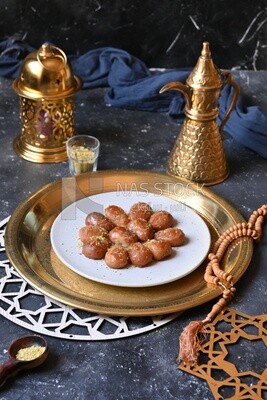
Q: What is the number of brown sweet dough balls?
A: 12